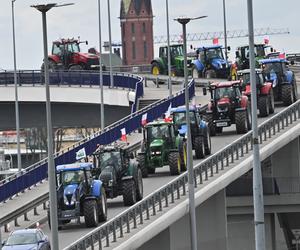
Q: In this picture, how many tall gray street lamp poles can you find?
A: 8